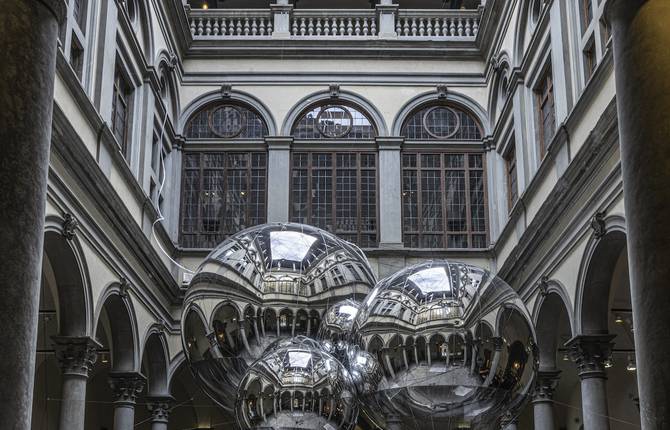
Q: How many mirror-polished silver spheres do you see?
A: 5